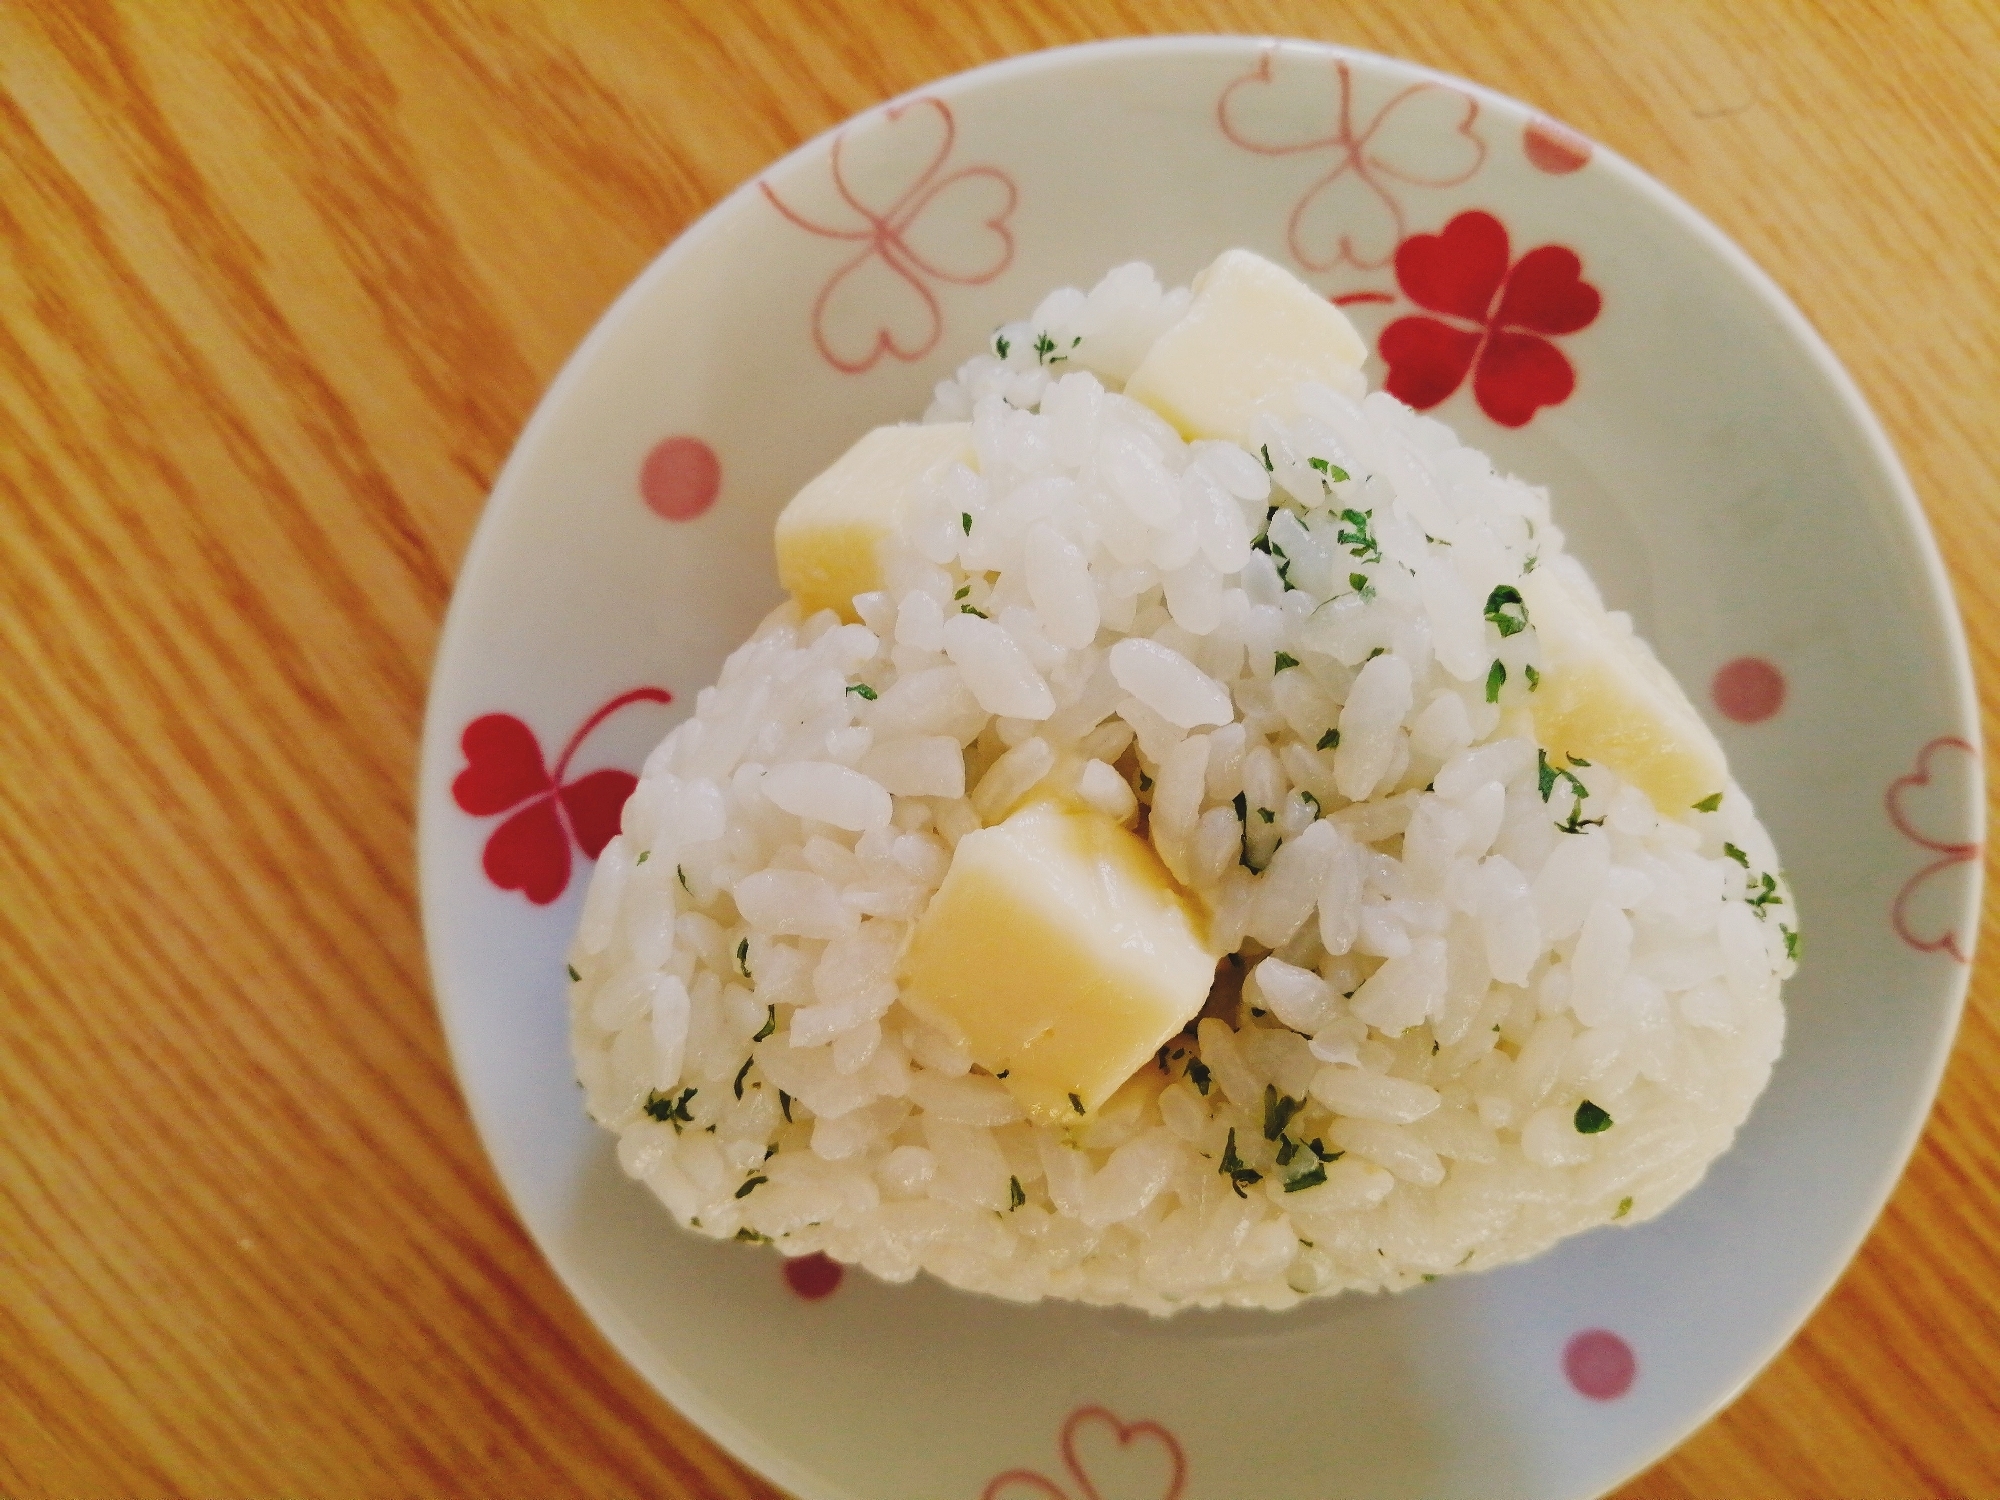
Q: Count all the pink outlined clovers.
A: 4